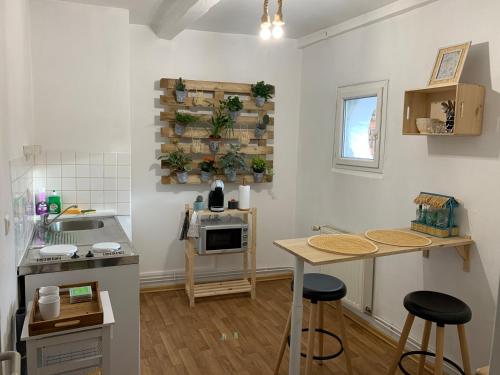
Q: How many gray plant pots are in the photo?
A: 10